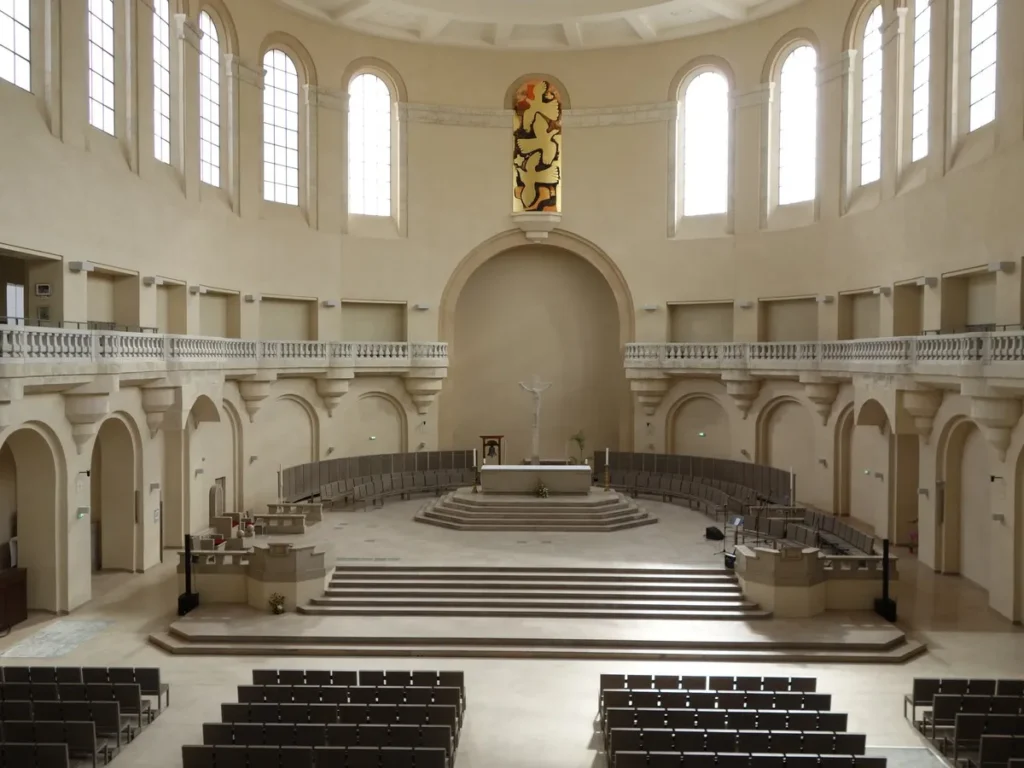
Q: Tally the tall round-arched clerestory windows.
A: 11